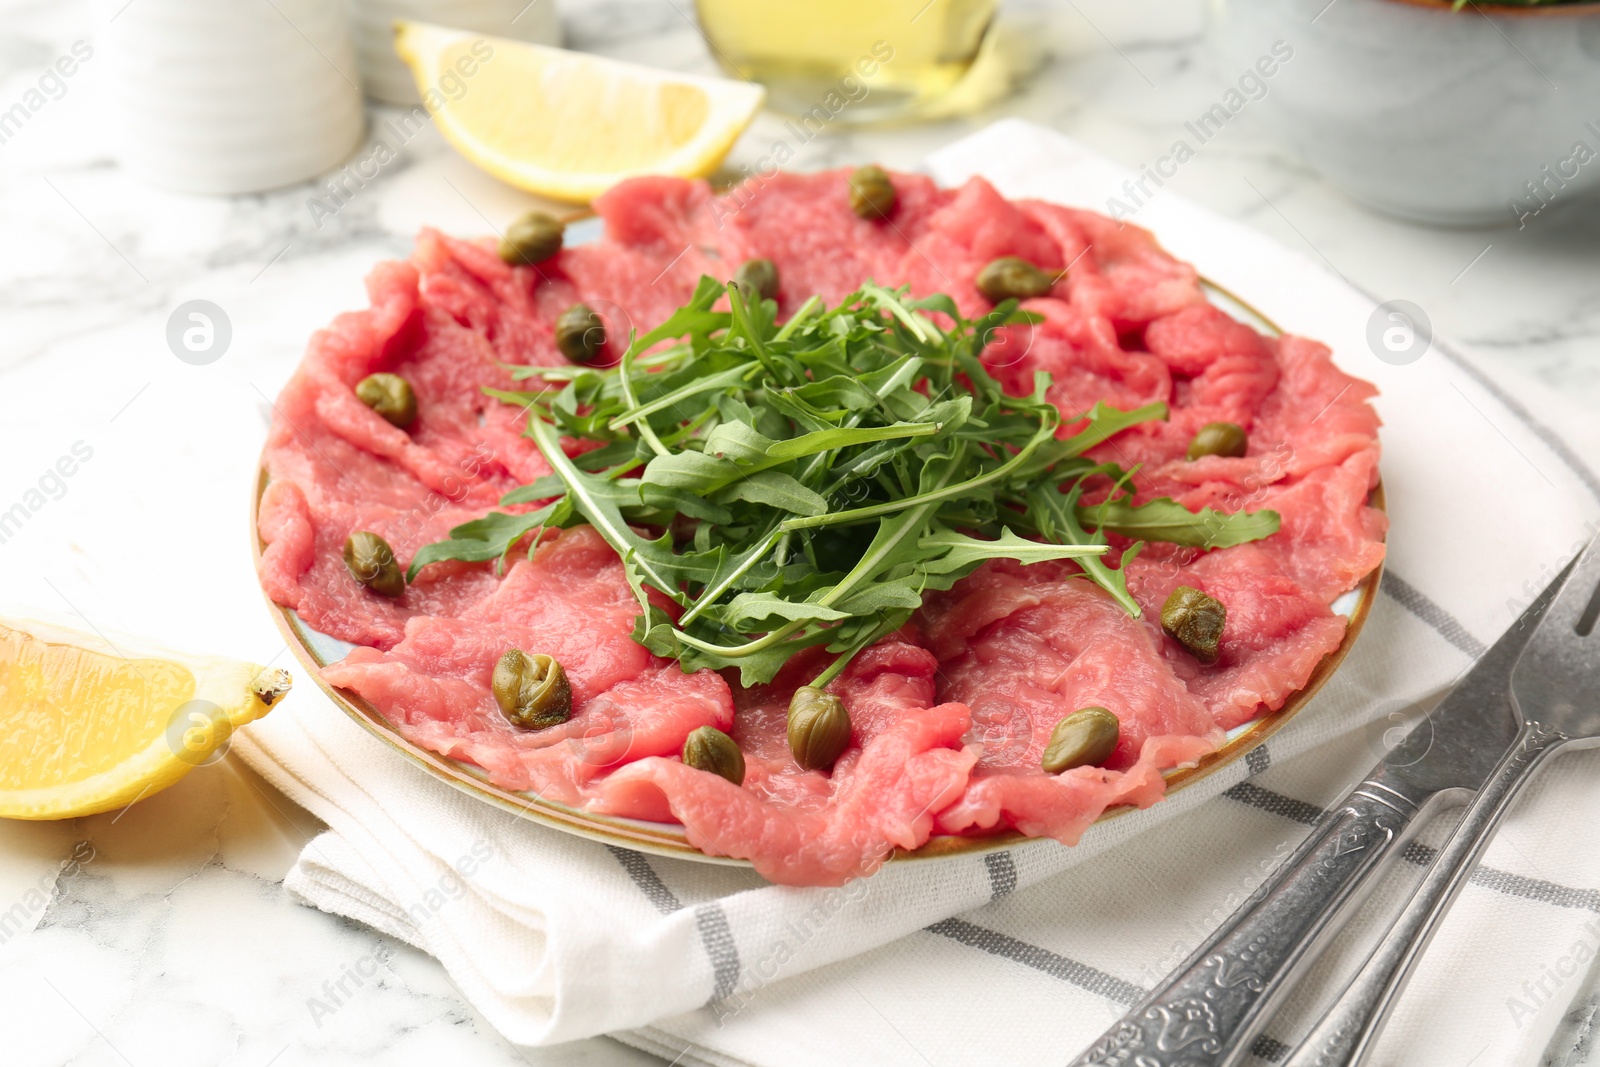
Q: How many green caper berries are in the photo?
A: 13